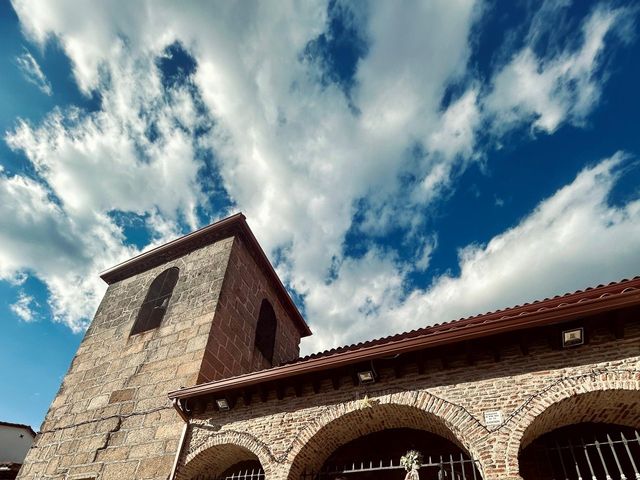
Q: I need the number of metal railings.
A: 3